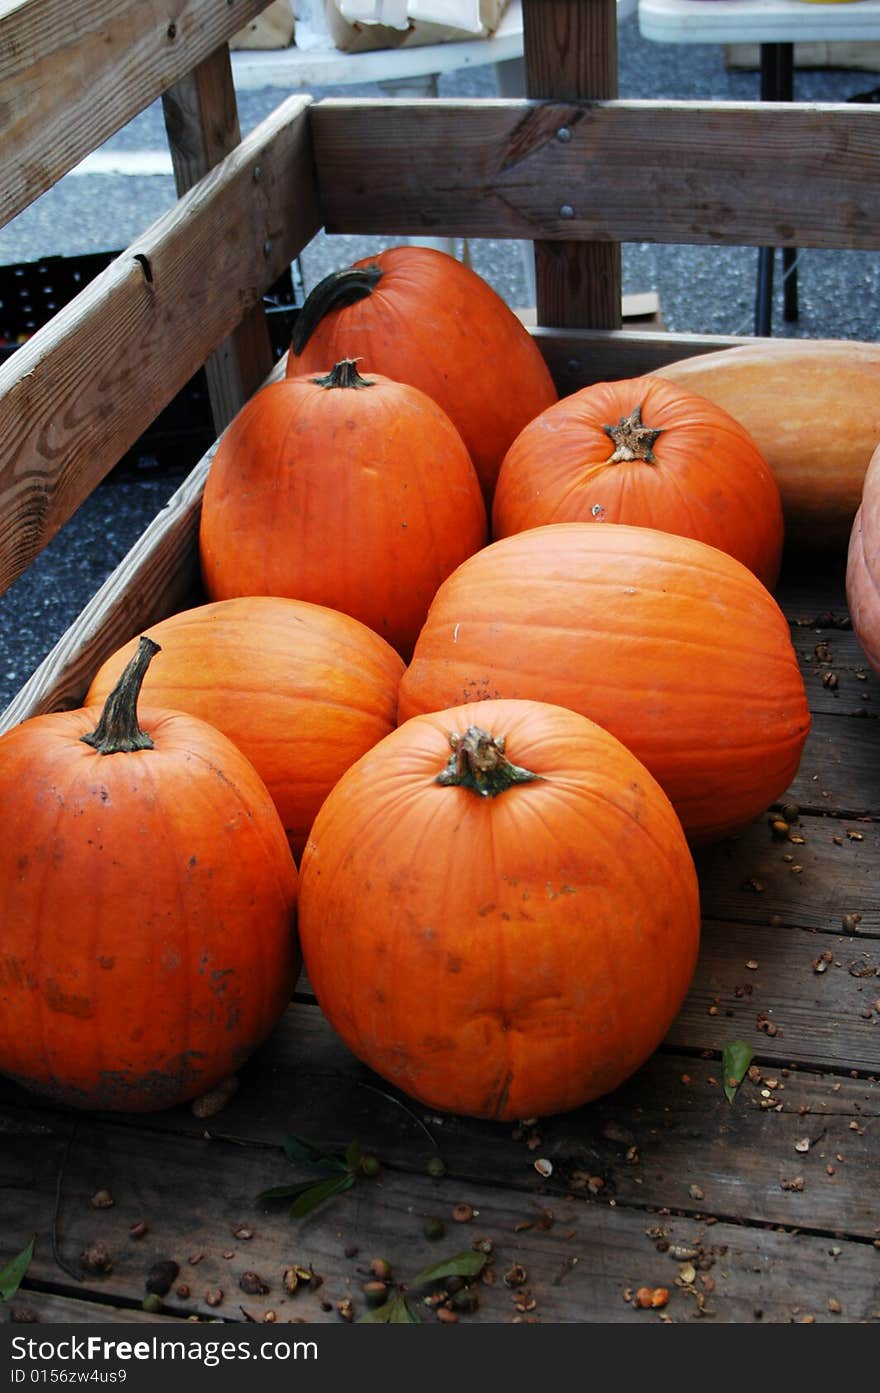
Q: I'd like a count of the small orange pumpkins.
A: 7